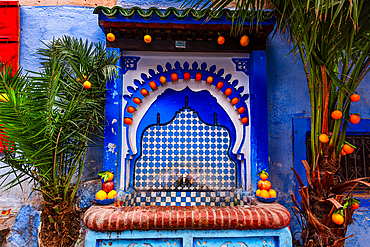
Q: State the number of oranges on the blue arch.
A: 15